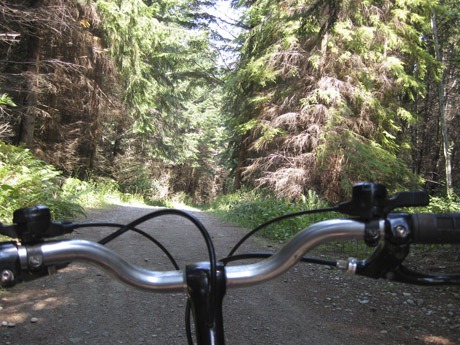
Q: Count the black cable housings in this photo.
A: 4